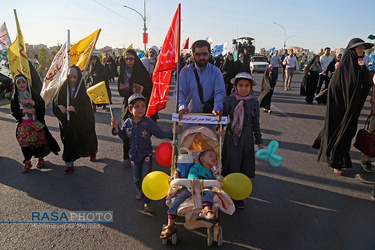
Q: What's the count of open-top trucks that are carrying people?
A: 1